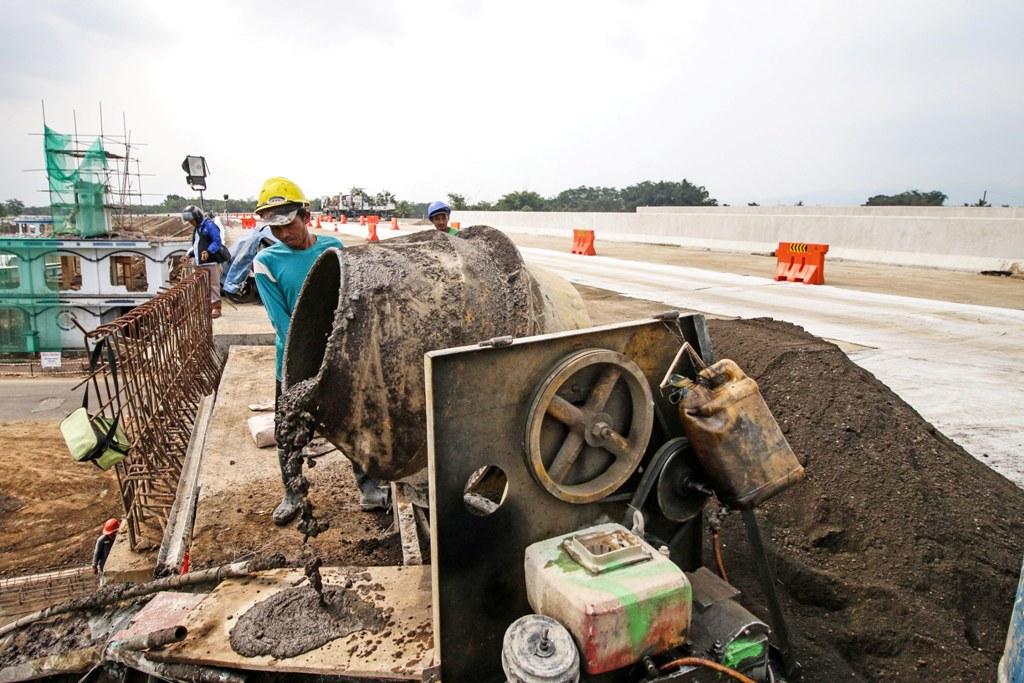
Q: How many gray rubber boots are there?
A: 2